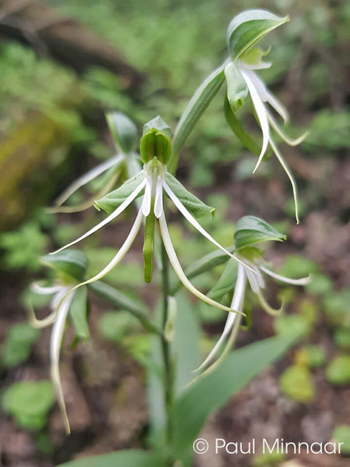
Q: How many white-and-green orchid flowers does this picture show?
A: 5